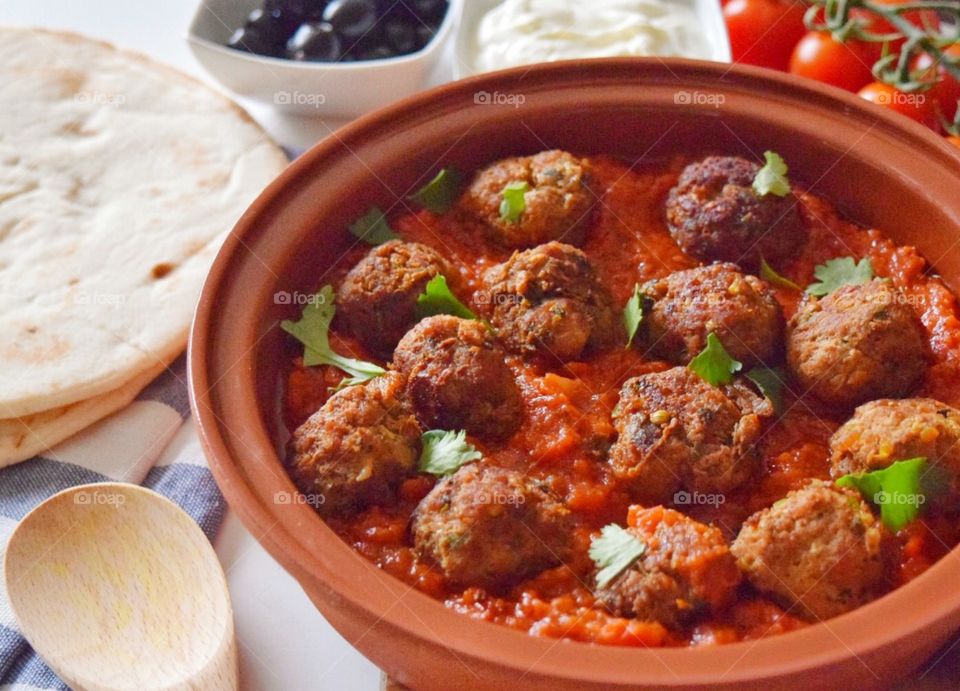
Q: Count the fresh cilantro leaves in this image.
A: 14